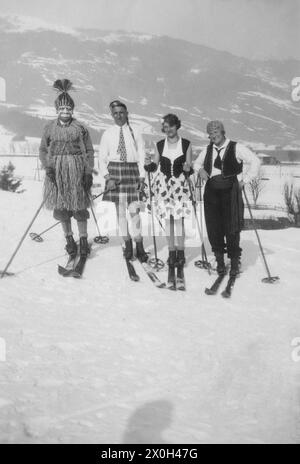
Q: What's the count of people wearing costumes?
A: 4